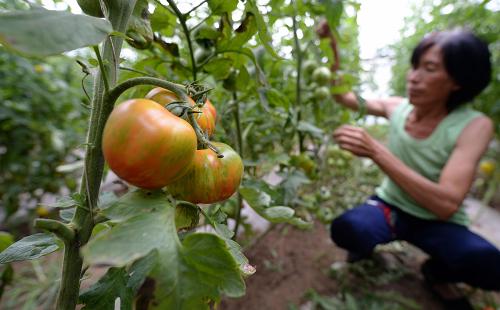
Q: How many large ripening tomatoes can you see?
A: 3